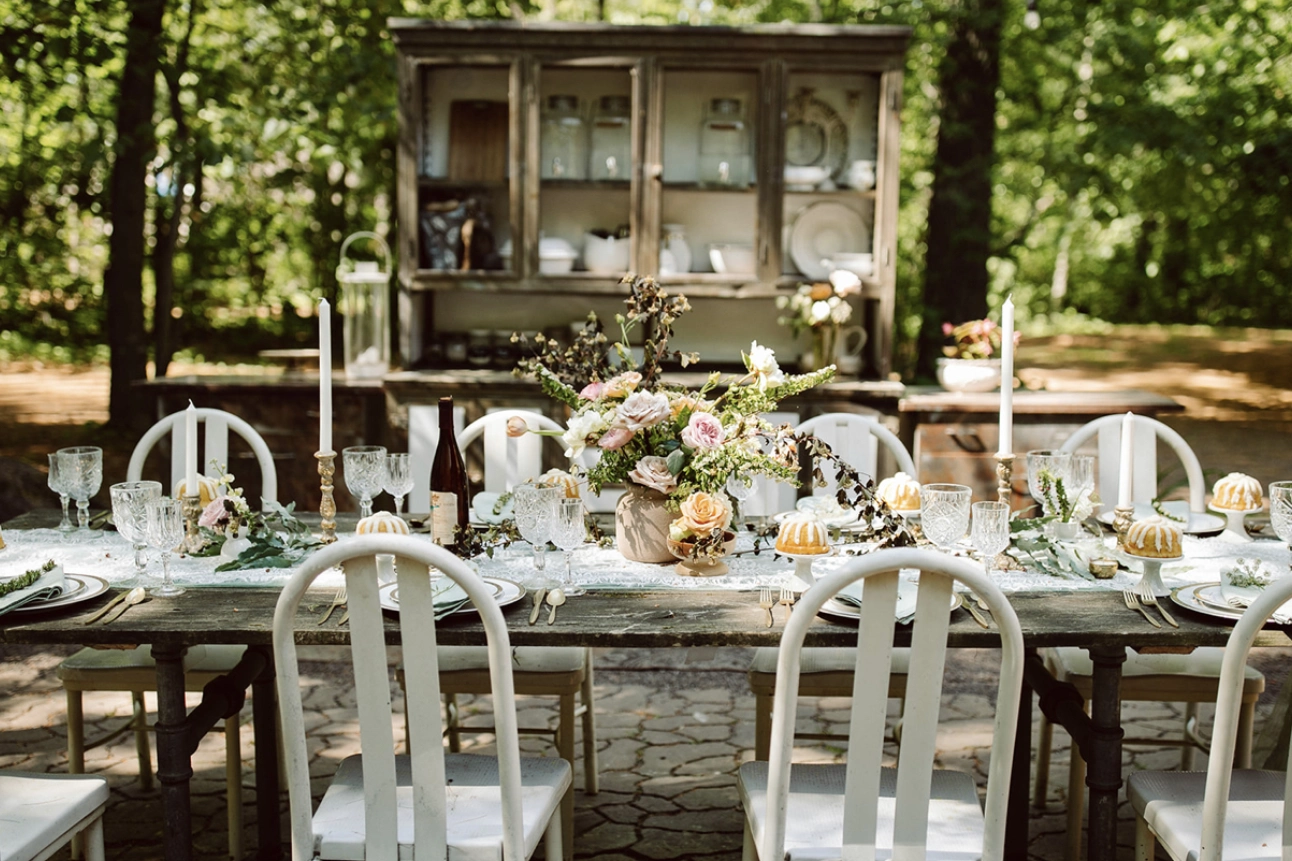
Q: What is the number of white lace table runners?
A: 1